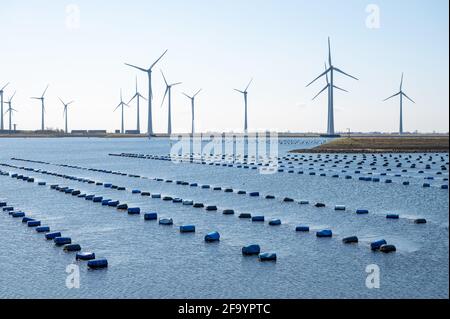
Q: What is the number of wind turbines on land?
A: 14